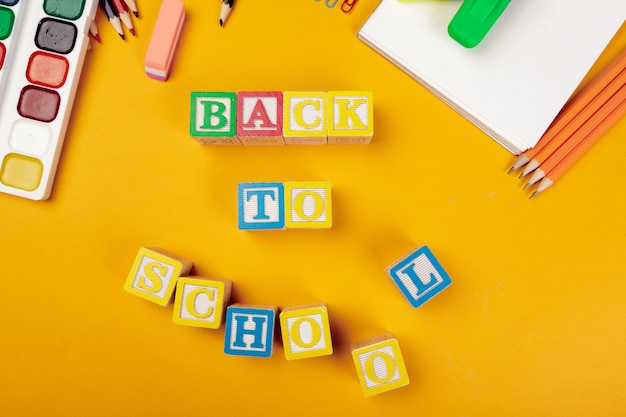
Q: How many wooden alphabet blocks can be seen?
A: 12